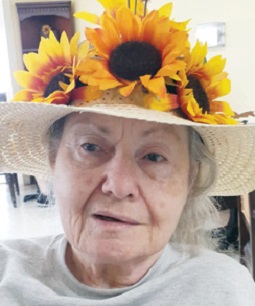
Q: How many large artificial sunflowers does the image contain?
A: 3